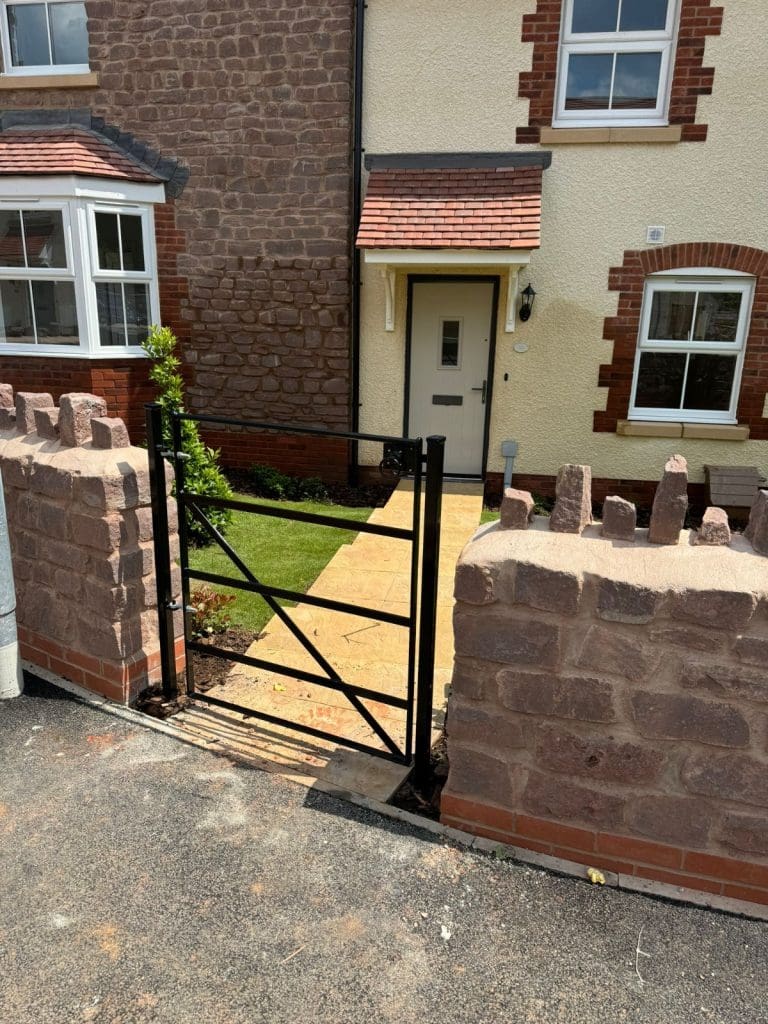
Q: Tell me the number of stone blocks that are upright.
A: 12